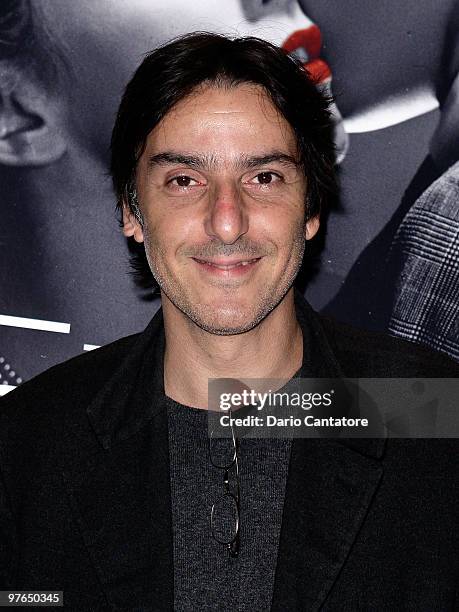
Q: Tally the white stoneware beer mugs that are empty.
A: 0